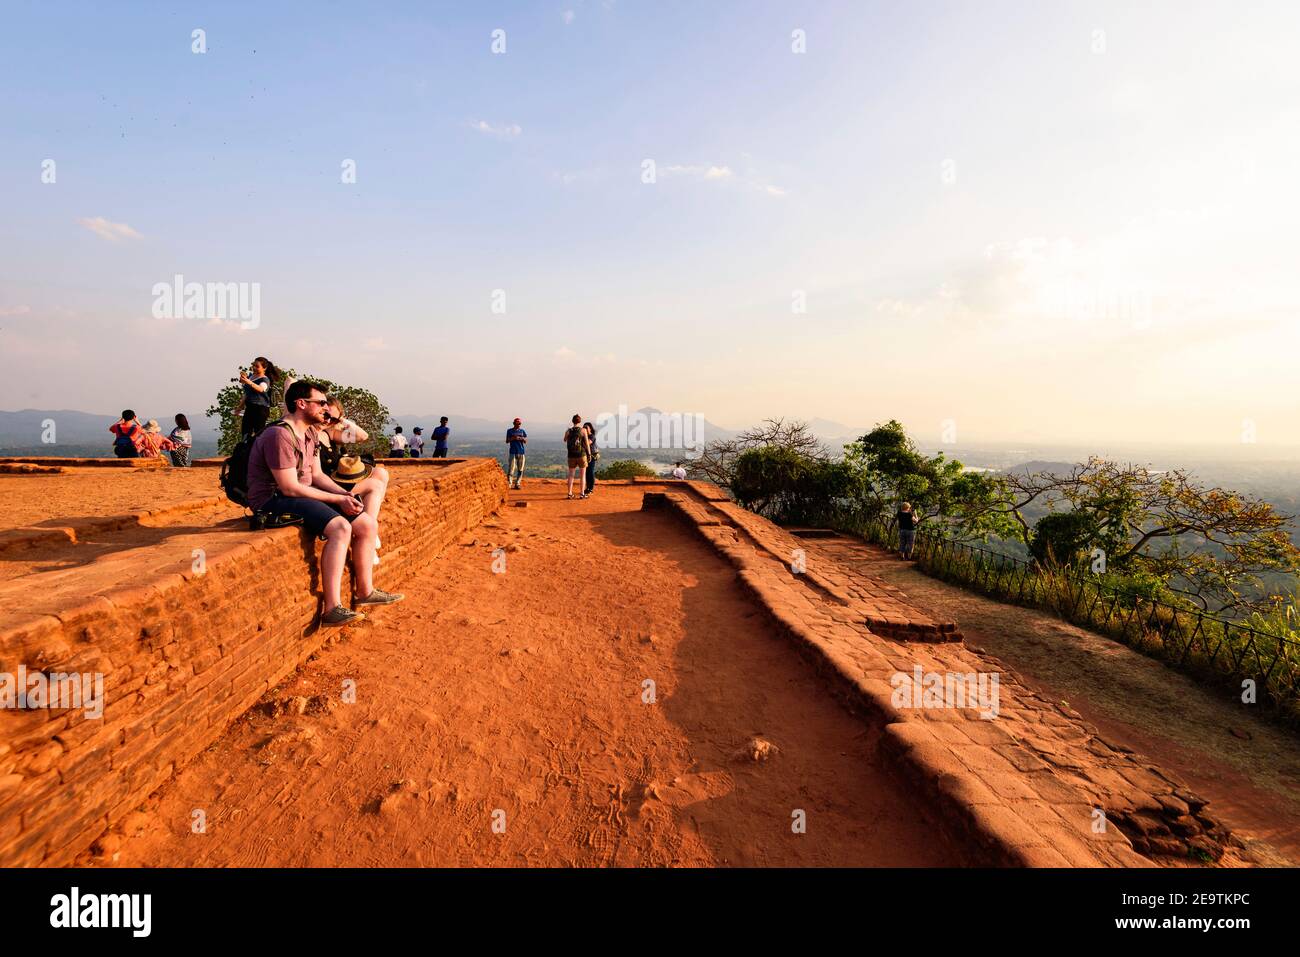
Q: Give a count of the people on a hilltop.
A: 14